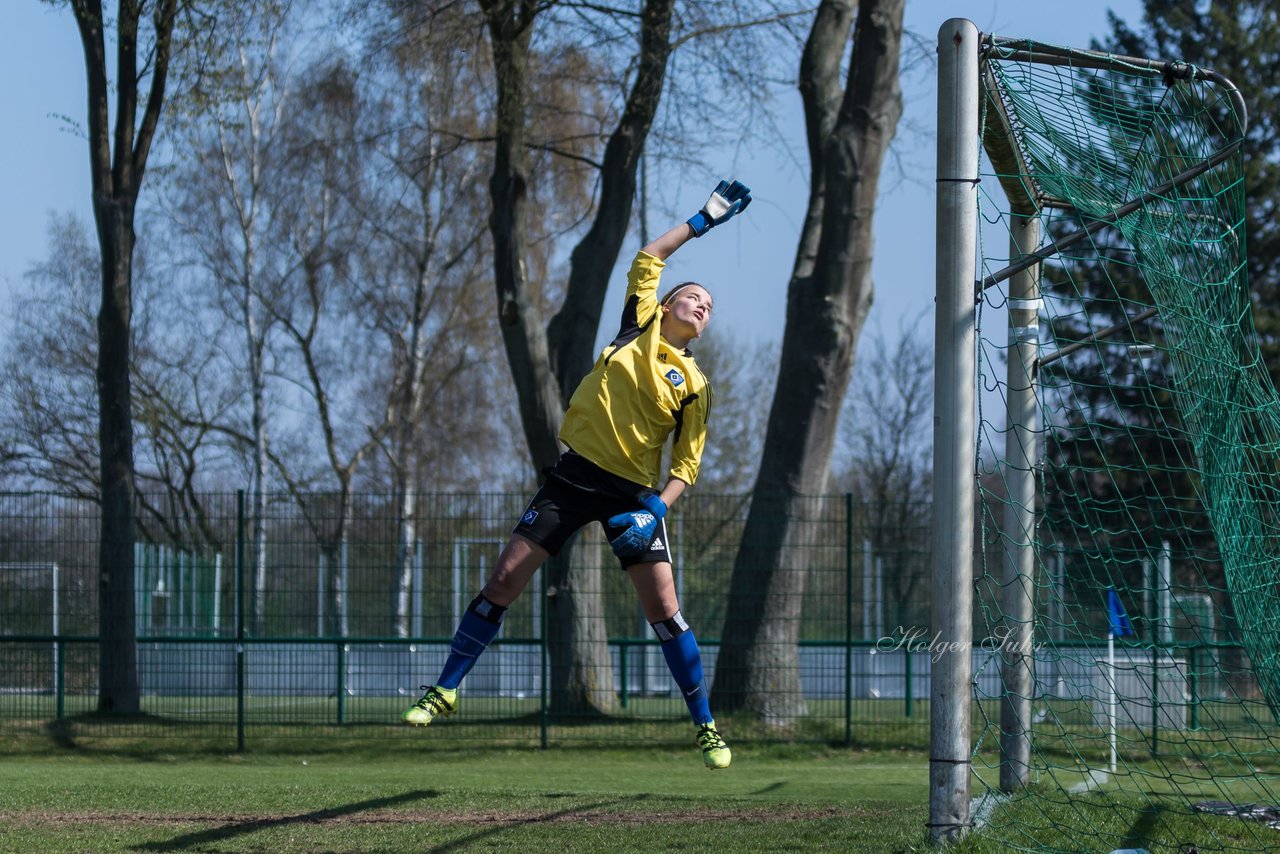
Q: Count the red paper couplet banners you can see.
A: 0